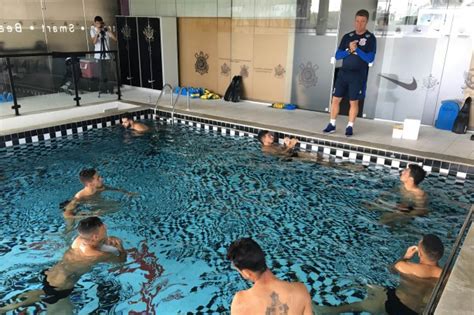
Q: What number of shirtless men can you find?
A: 7